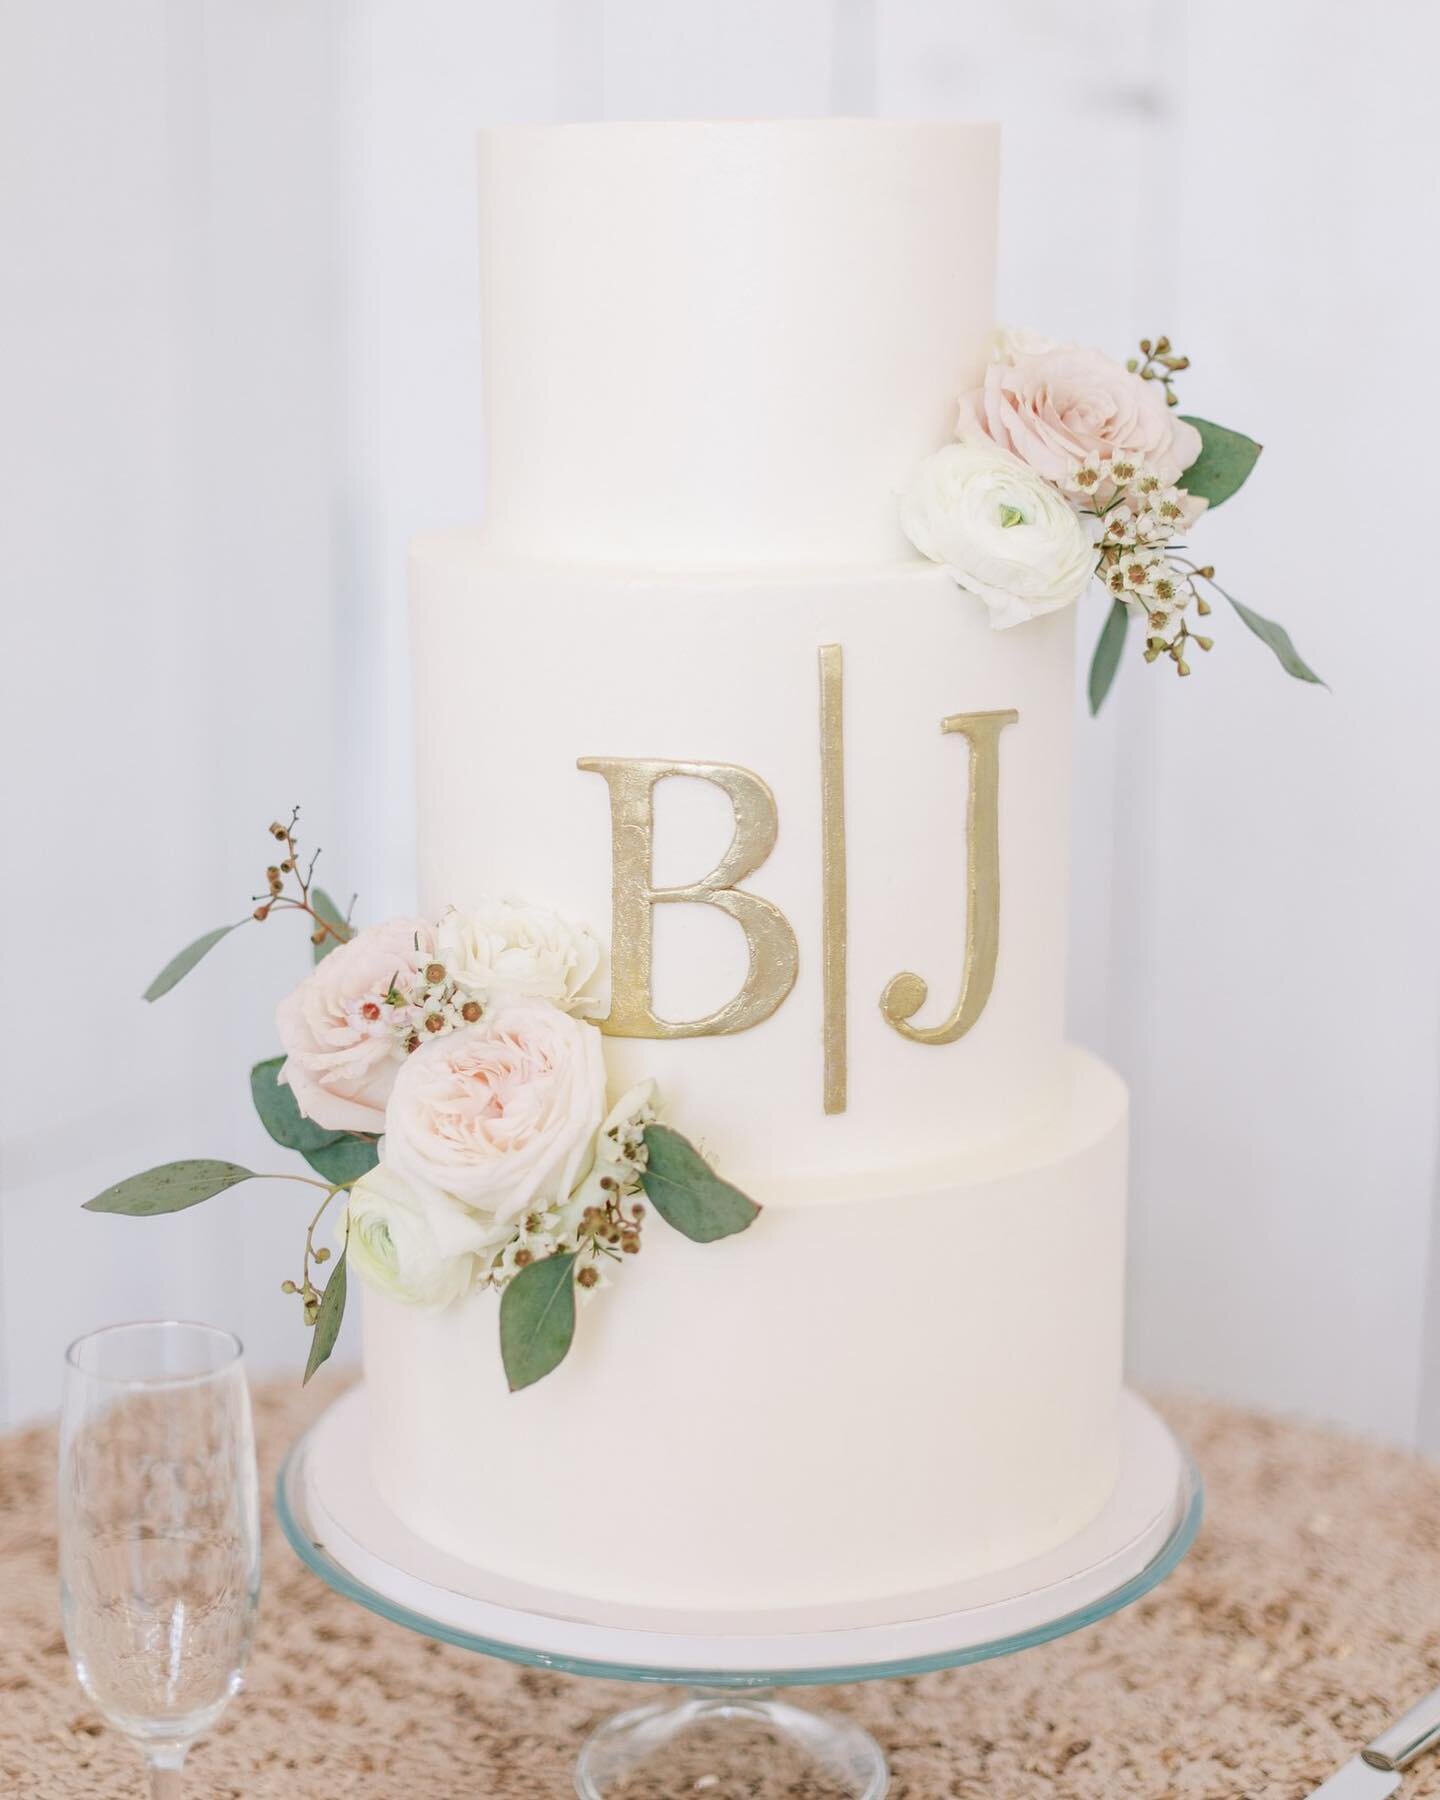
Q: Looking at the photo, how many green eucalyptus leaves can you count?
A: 11